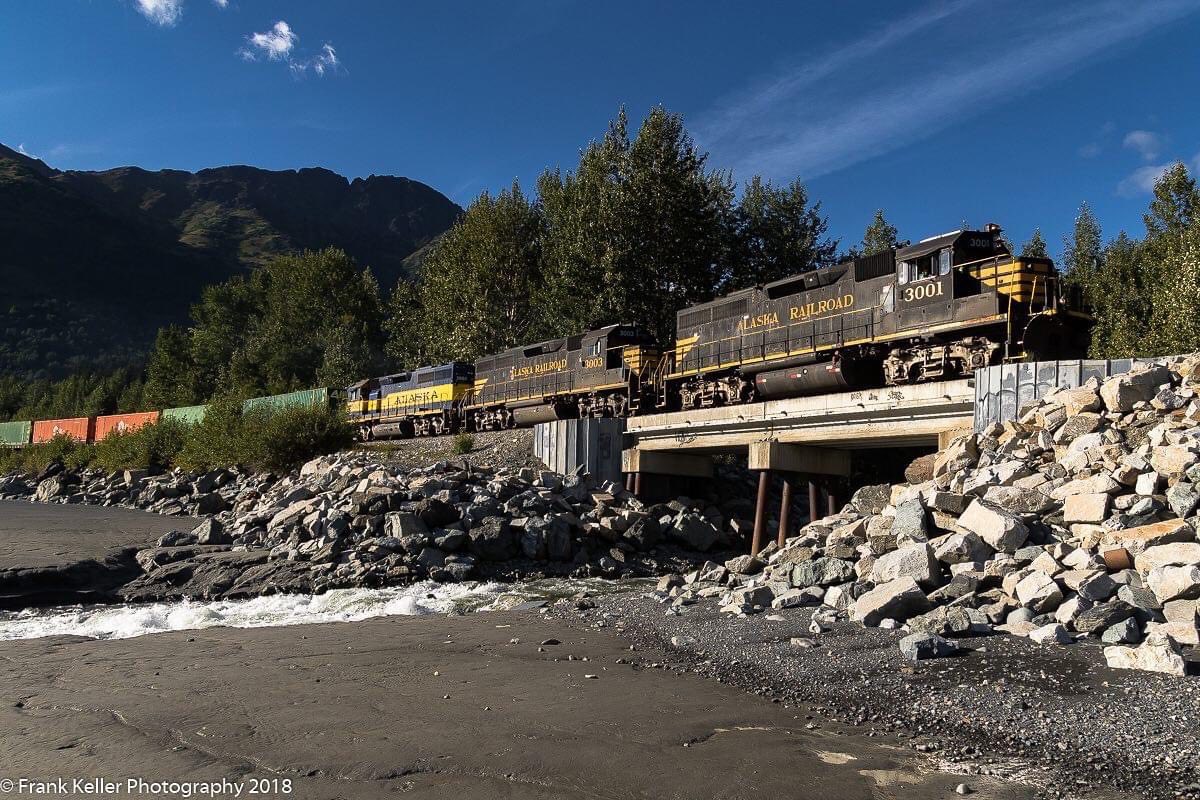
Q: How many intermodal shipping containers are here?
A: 5